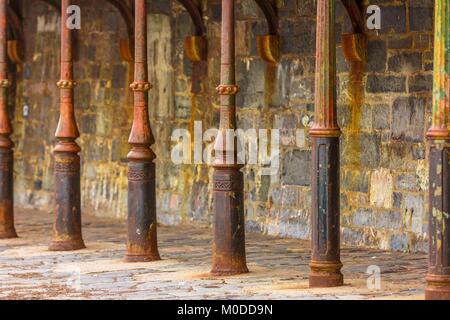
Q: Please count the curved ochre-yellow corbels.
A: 5